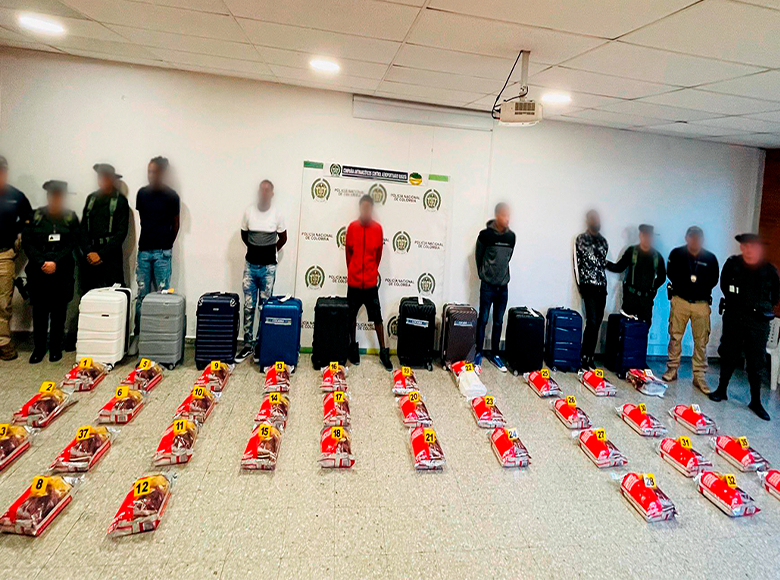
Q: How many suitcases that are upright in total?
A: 10